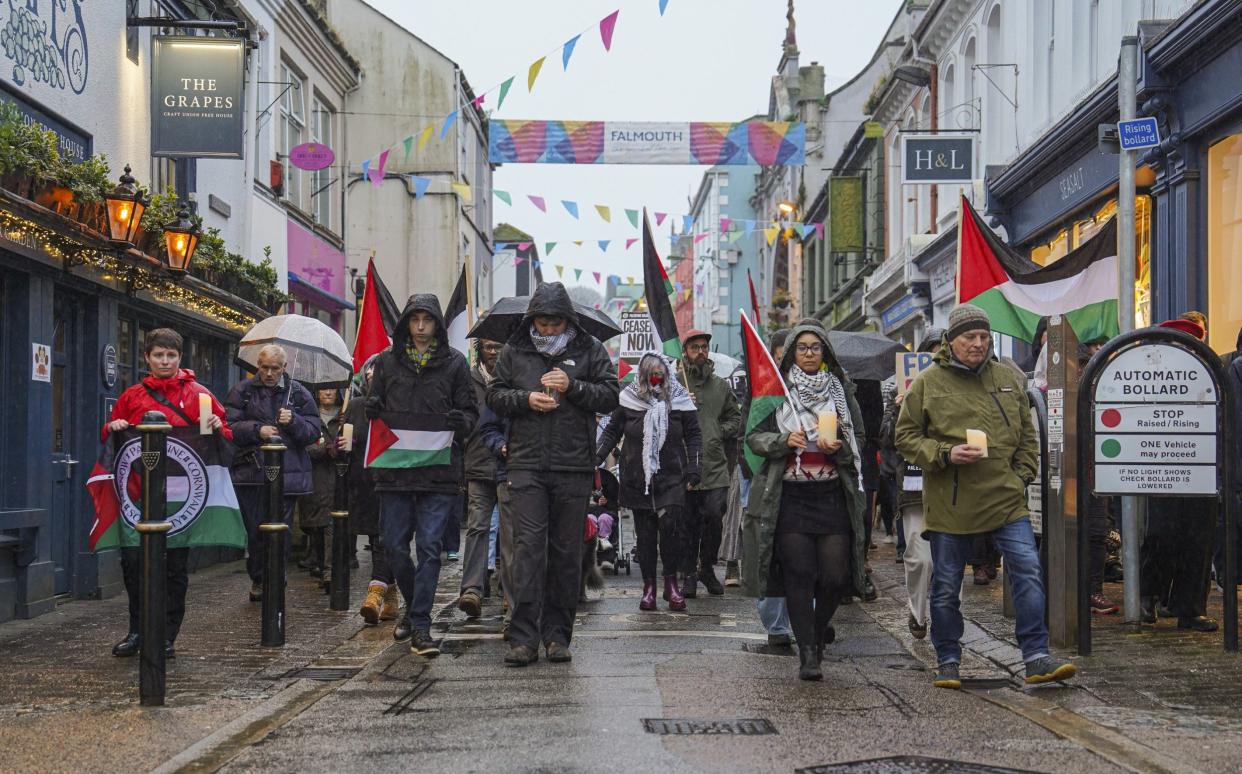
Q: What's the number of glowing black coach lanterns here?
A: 2